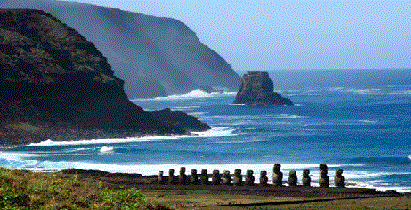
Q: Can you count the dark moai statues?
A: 15